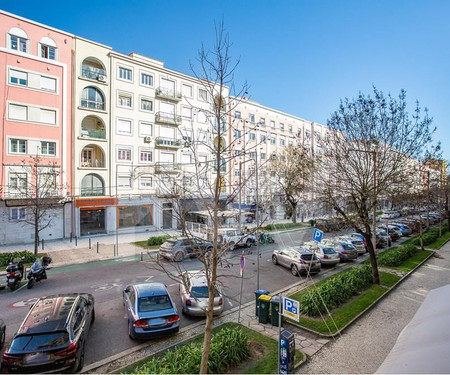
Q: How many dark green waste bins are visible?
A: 3